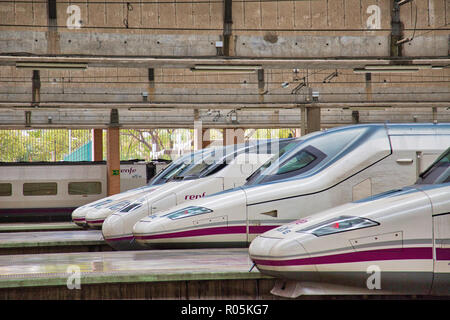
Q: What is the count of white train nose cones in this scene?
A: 5